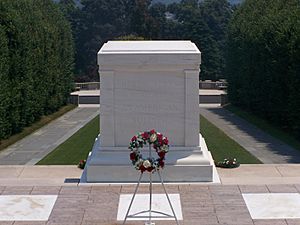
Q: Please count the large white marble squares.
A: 3